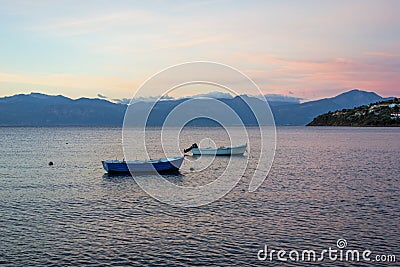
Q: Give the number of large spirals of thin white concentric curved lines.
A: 1